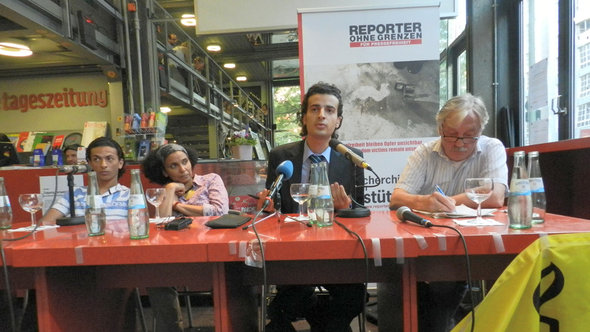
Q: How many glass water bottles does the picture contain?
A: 7